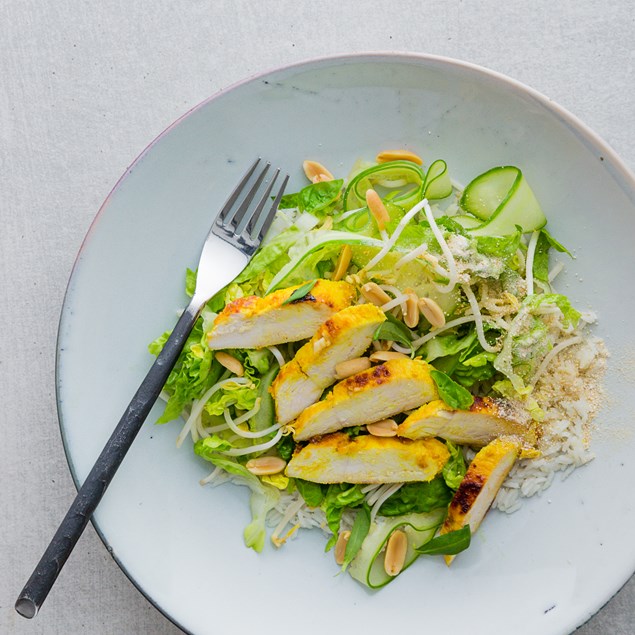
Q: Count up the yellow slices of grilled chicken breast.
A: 6